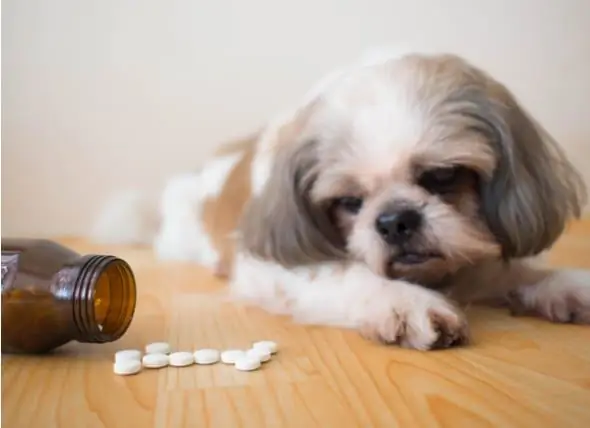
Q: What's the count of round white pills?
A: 10